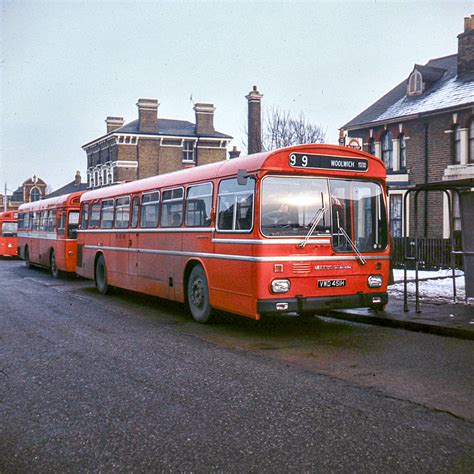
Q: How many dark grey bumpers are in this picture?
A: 1